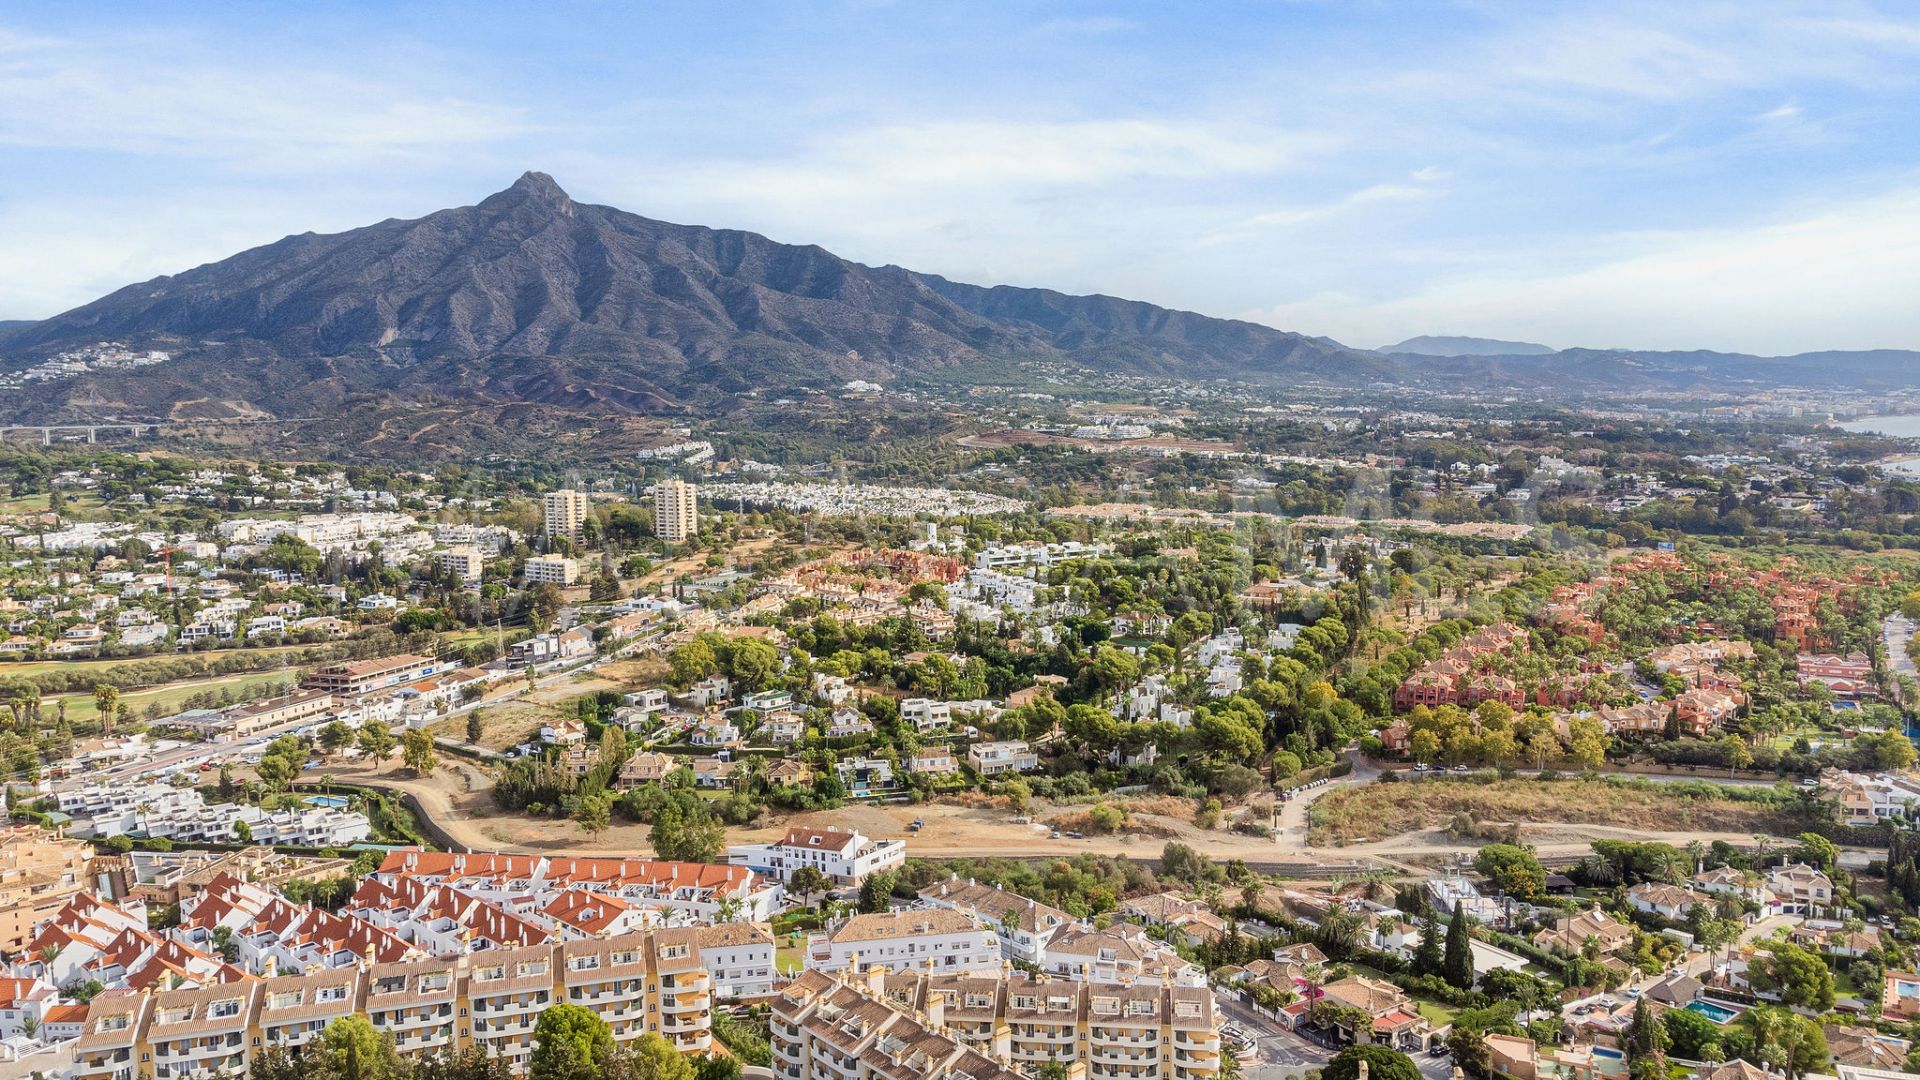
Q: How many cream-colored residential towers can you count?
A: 2